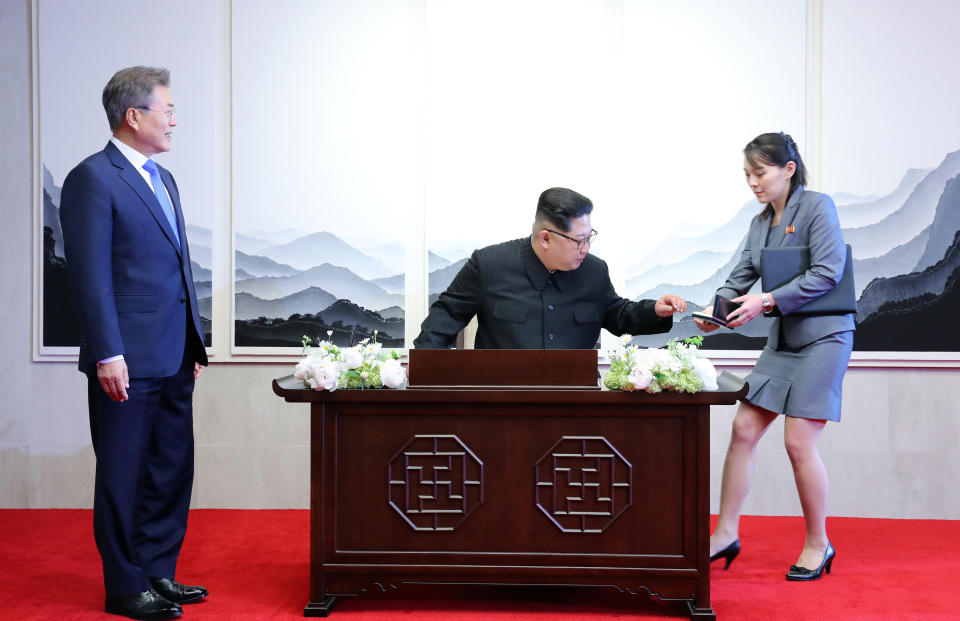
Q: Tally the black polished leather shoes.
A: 4